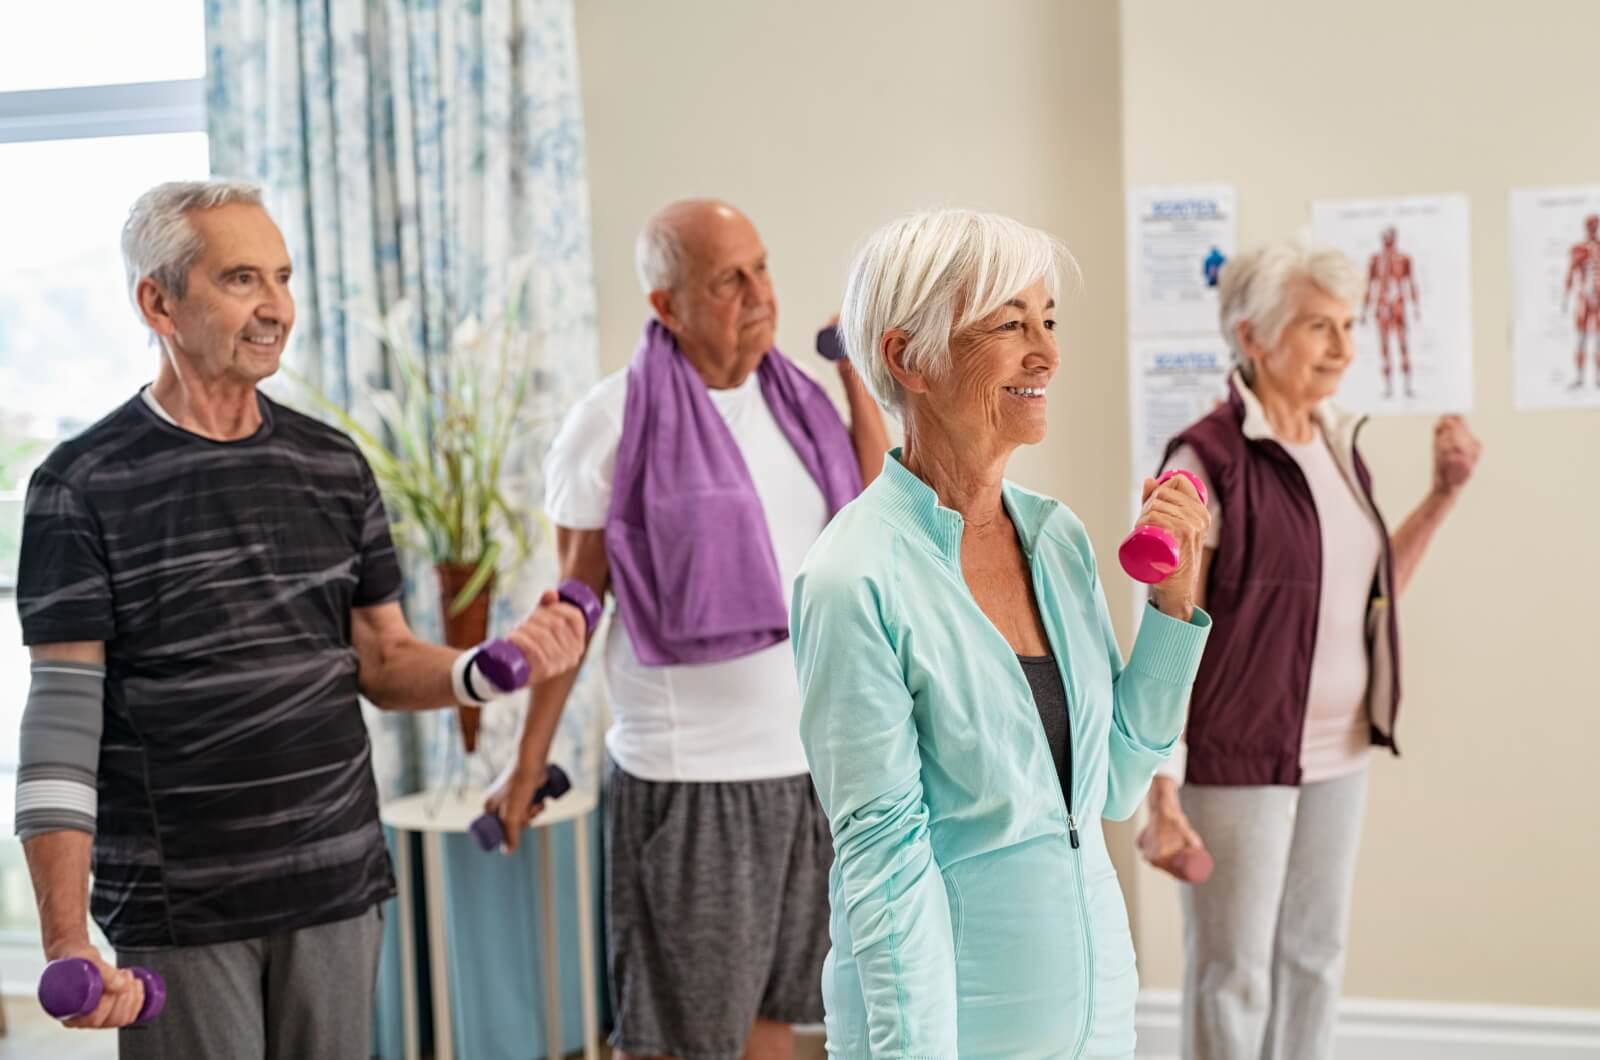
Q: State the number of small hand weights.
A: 7